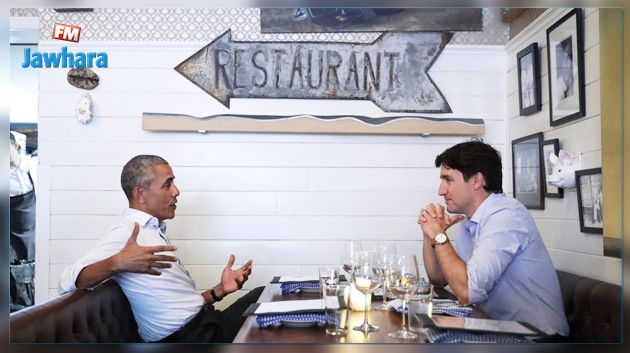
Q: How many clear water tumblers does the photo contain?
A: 3